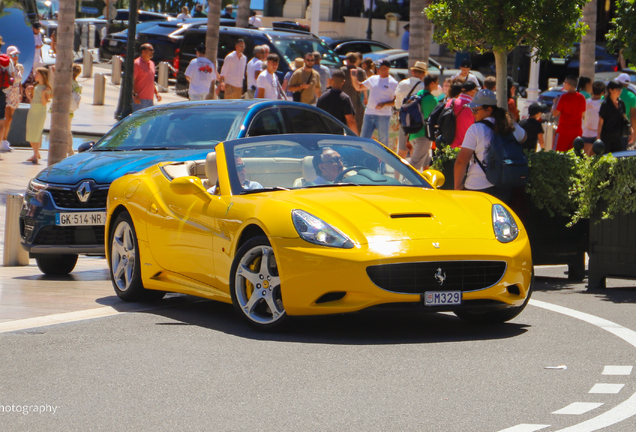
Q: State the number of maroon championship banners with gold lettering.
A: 0